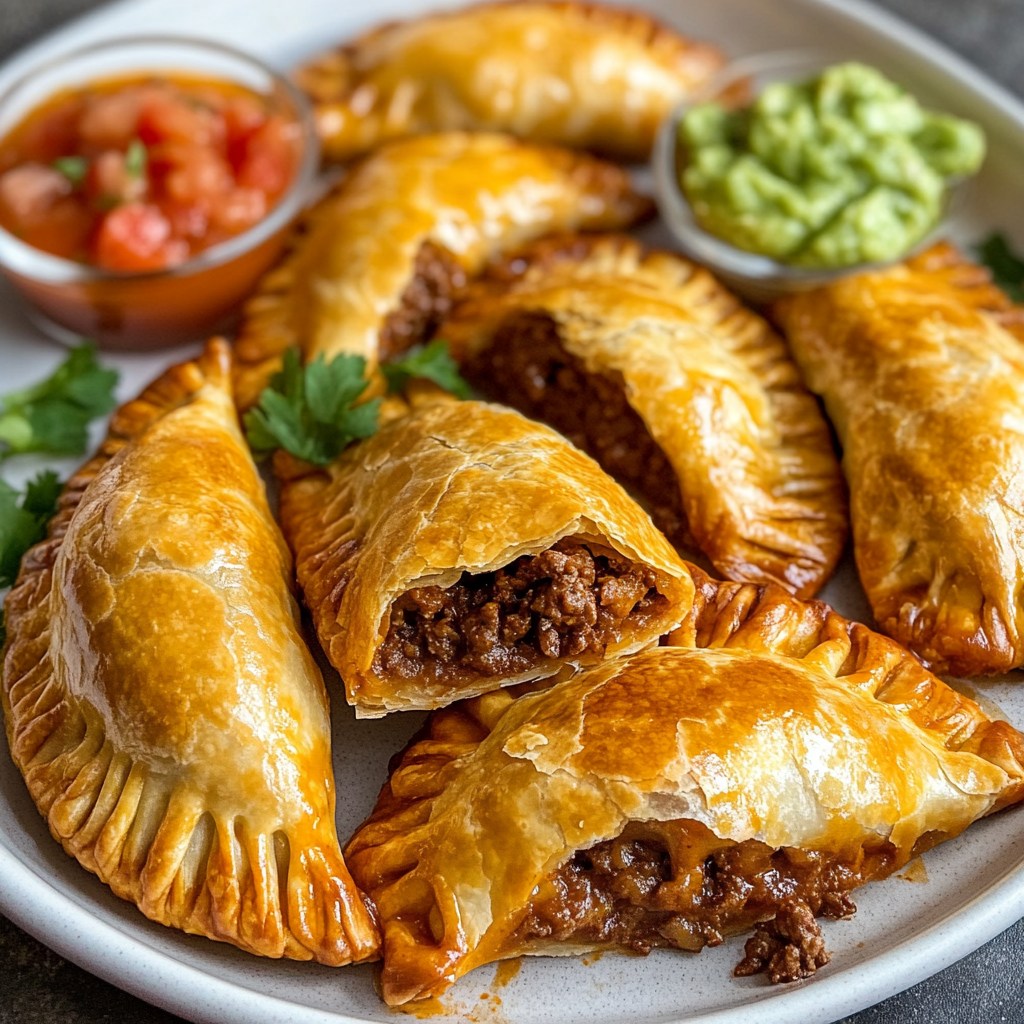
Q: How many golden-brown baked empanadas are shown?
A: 7